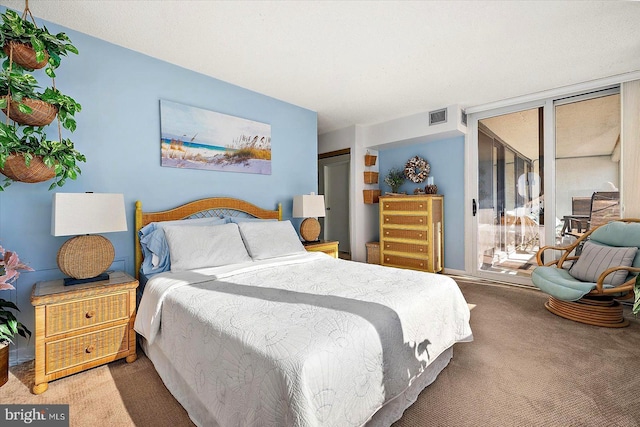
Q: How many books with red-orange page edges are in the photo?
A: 0